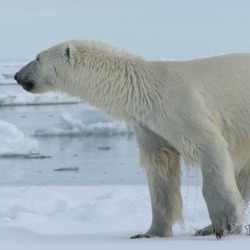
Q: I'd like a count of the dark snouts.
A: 1